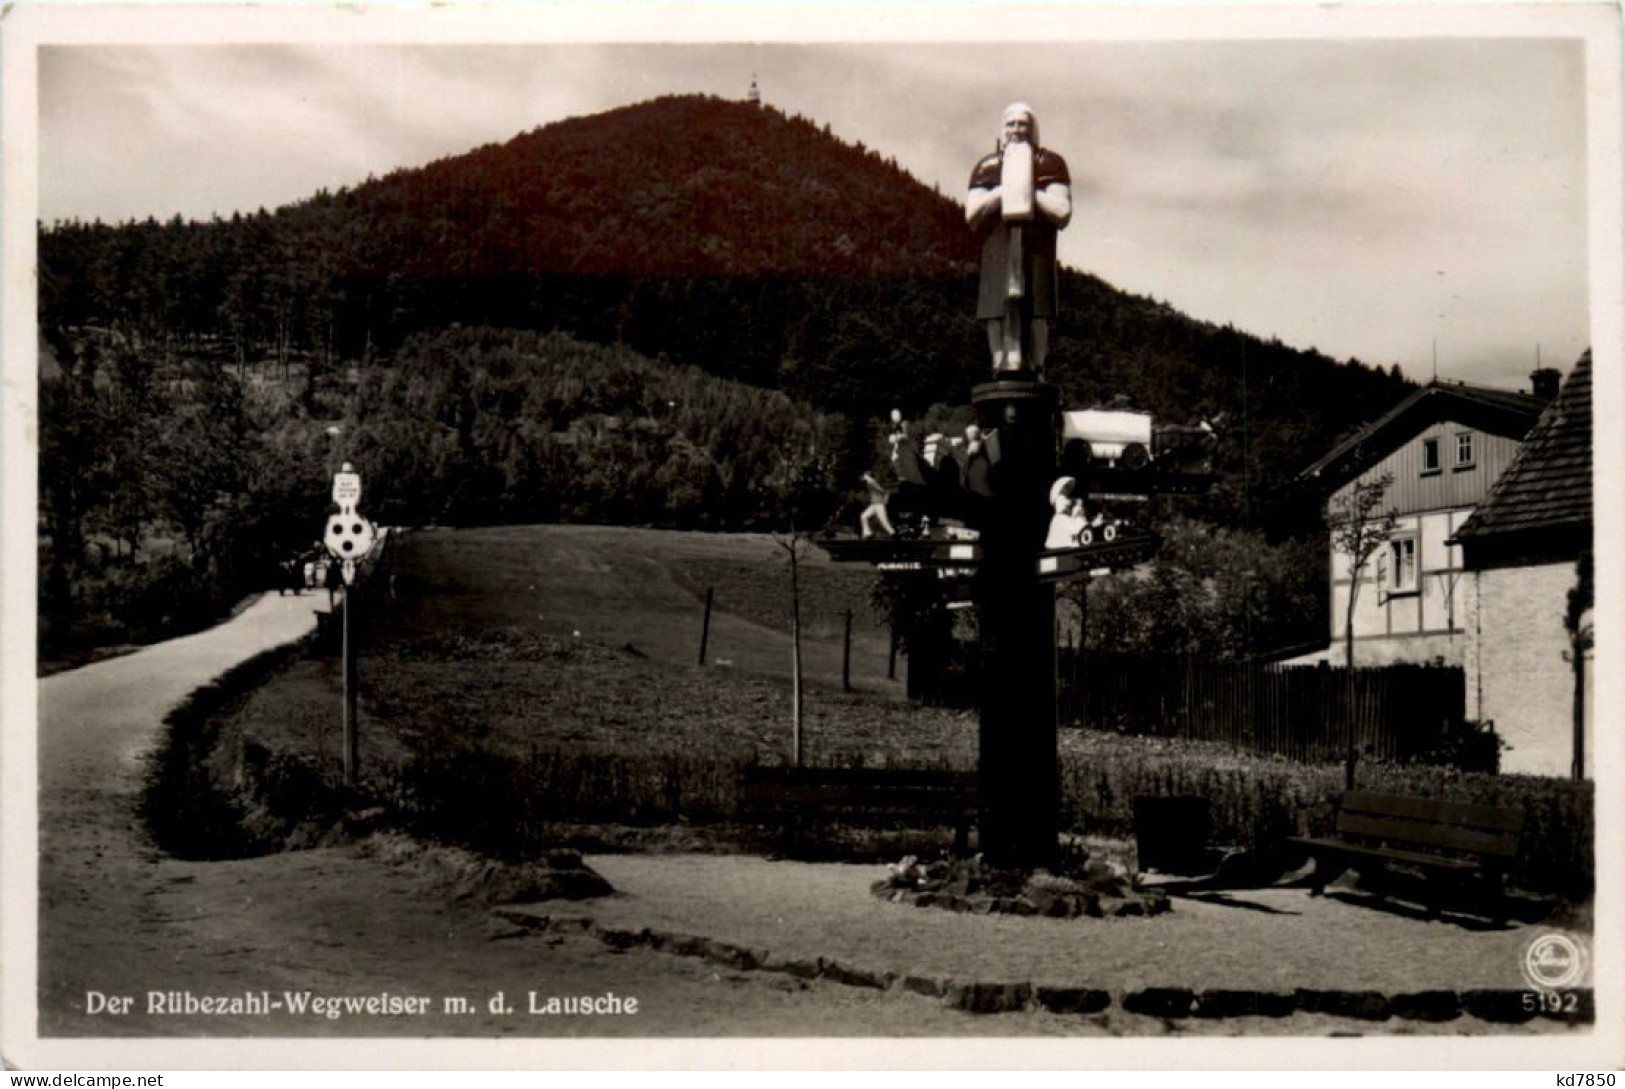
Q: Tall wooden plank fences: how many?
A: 1